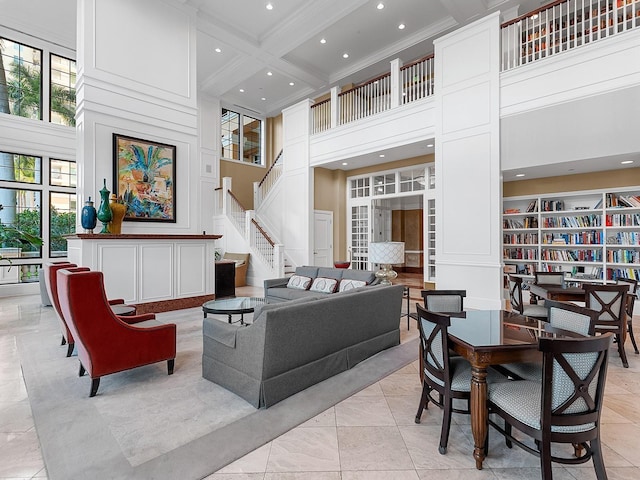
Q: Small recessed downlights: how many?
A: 15